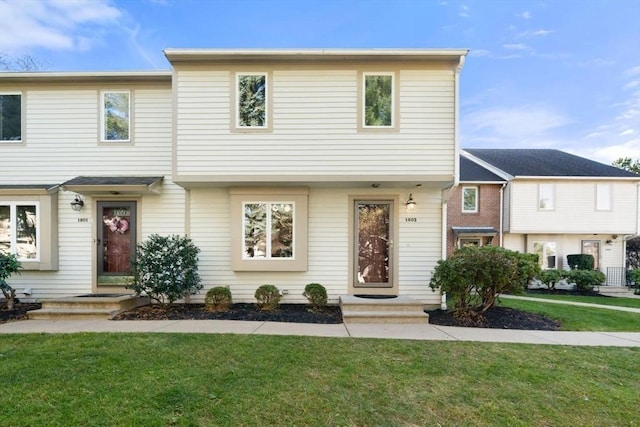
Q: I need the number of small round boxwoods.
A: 3